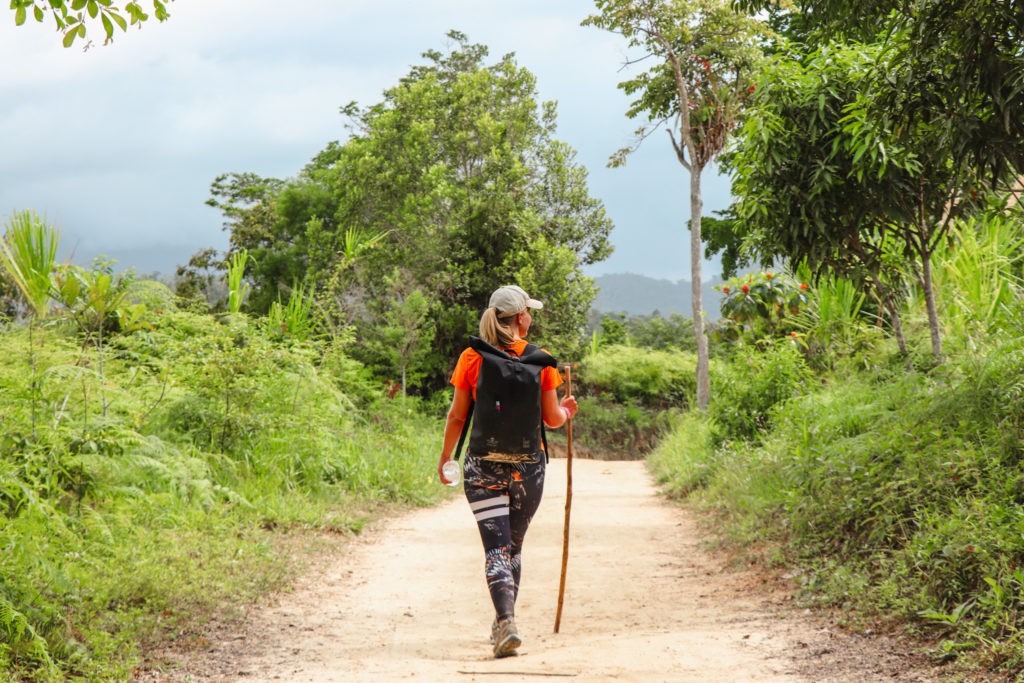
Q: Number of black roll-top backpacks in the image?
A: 1